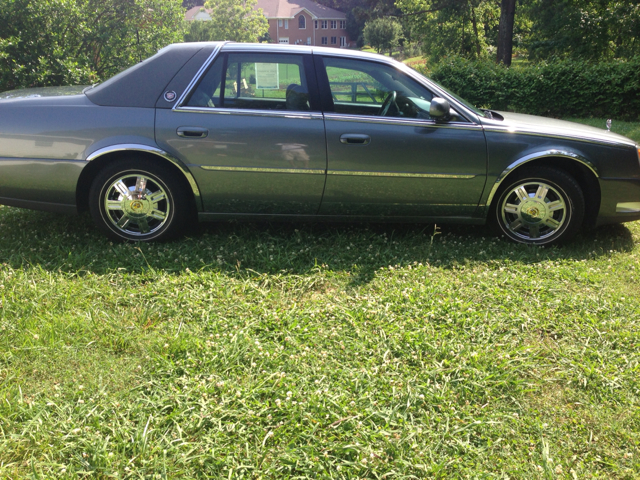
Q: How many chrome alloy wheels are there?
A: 2